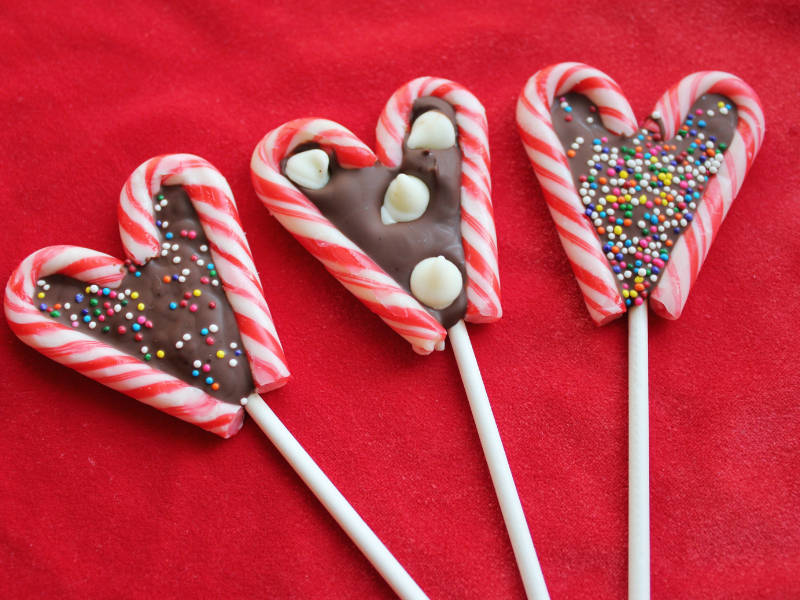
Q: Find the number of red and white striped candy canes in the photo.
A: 6